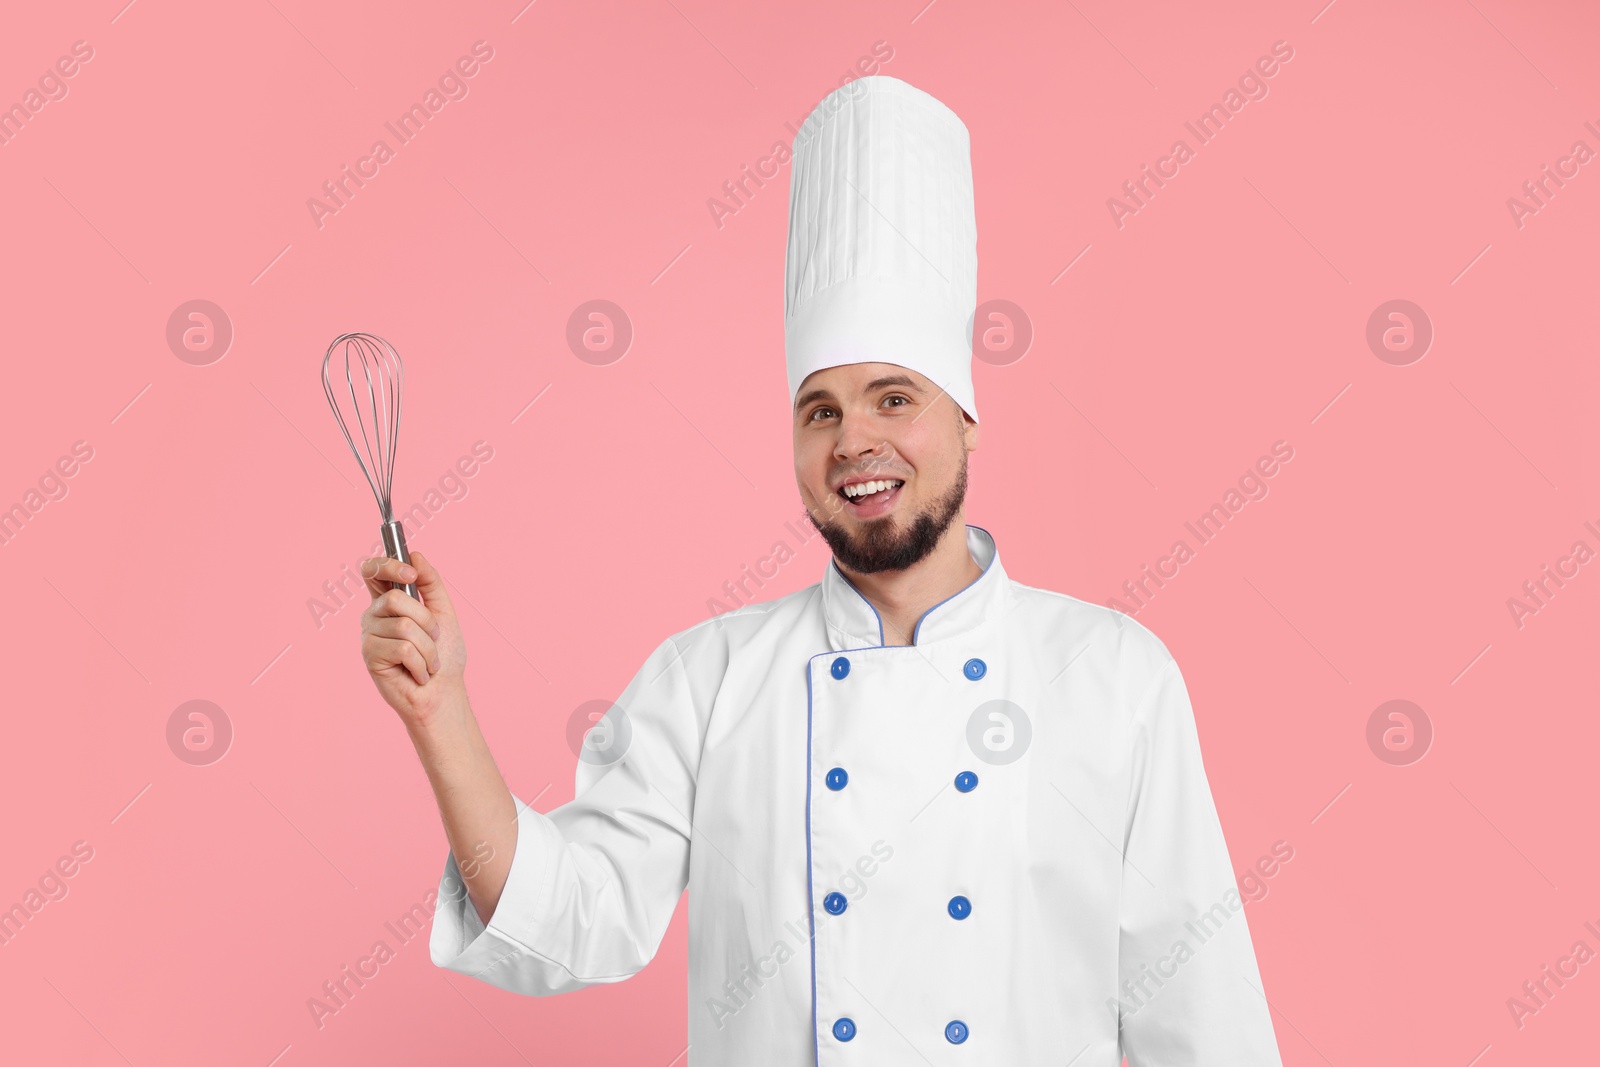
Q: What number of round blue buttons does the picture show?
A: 8